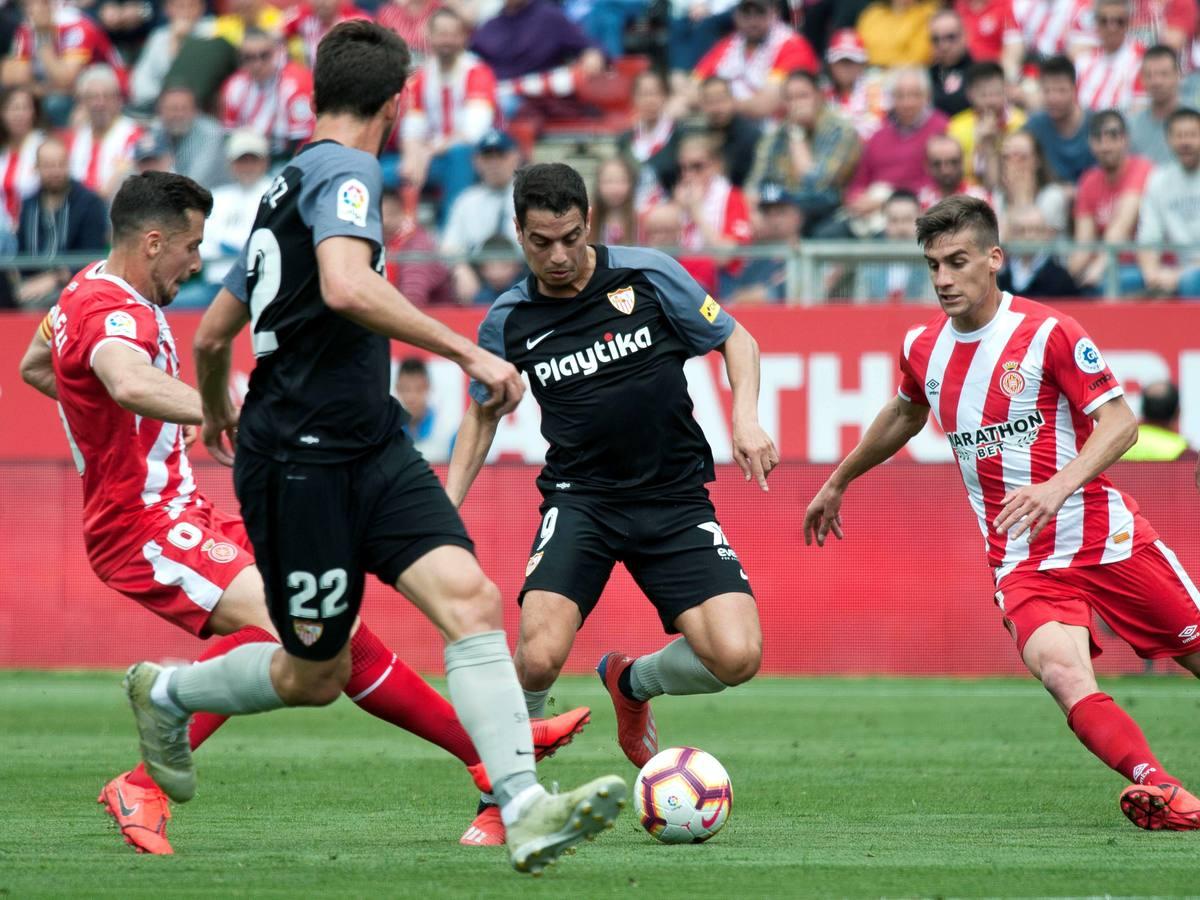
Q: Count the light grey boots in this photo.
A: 2